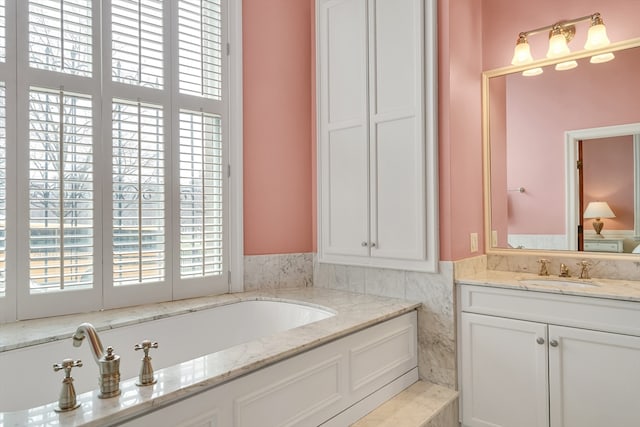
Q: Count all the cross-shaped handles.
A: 4